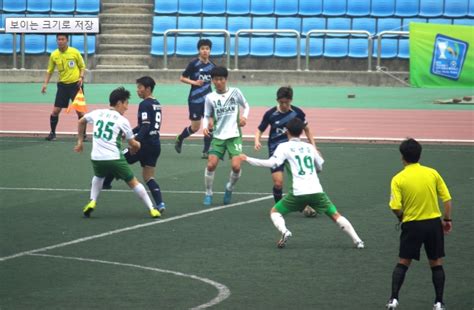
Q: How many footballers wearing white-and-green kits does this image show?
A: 3